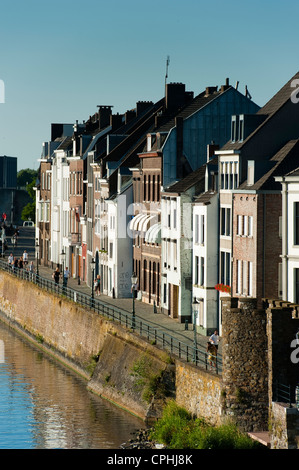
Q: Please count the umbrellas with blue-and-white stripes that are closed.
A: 0